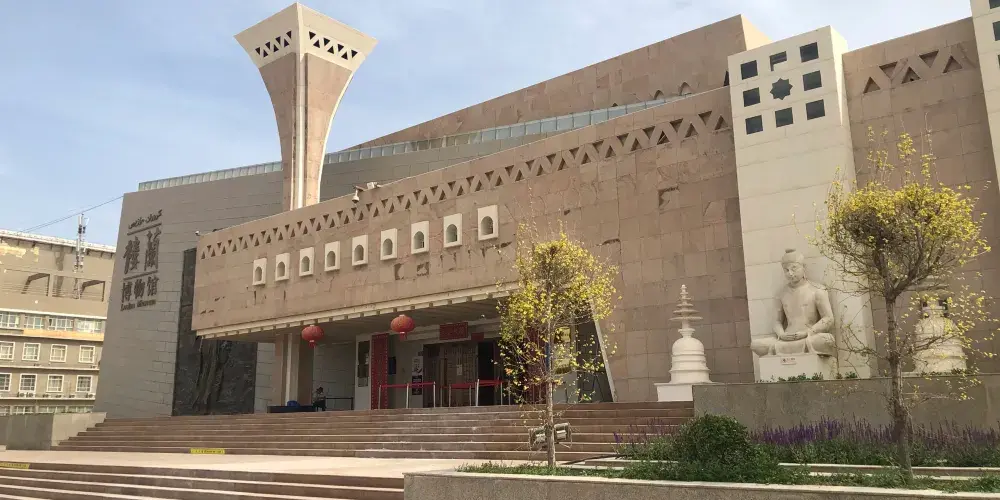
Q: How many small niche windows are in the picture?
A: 9